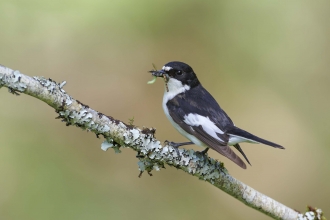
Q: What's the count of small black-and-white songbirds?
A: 1